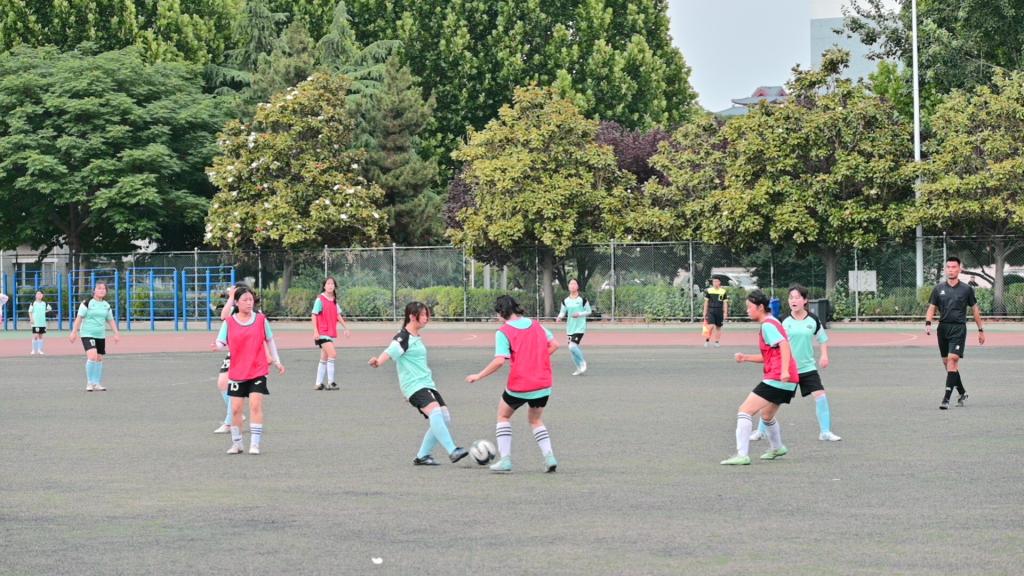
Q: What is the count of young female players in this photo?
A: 10